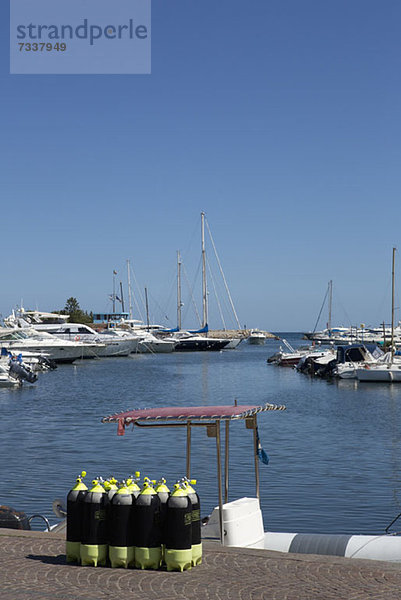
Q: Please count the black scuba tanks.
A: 9